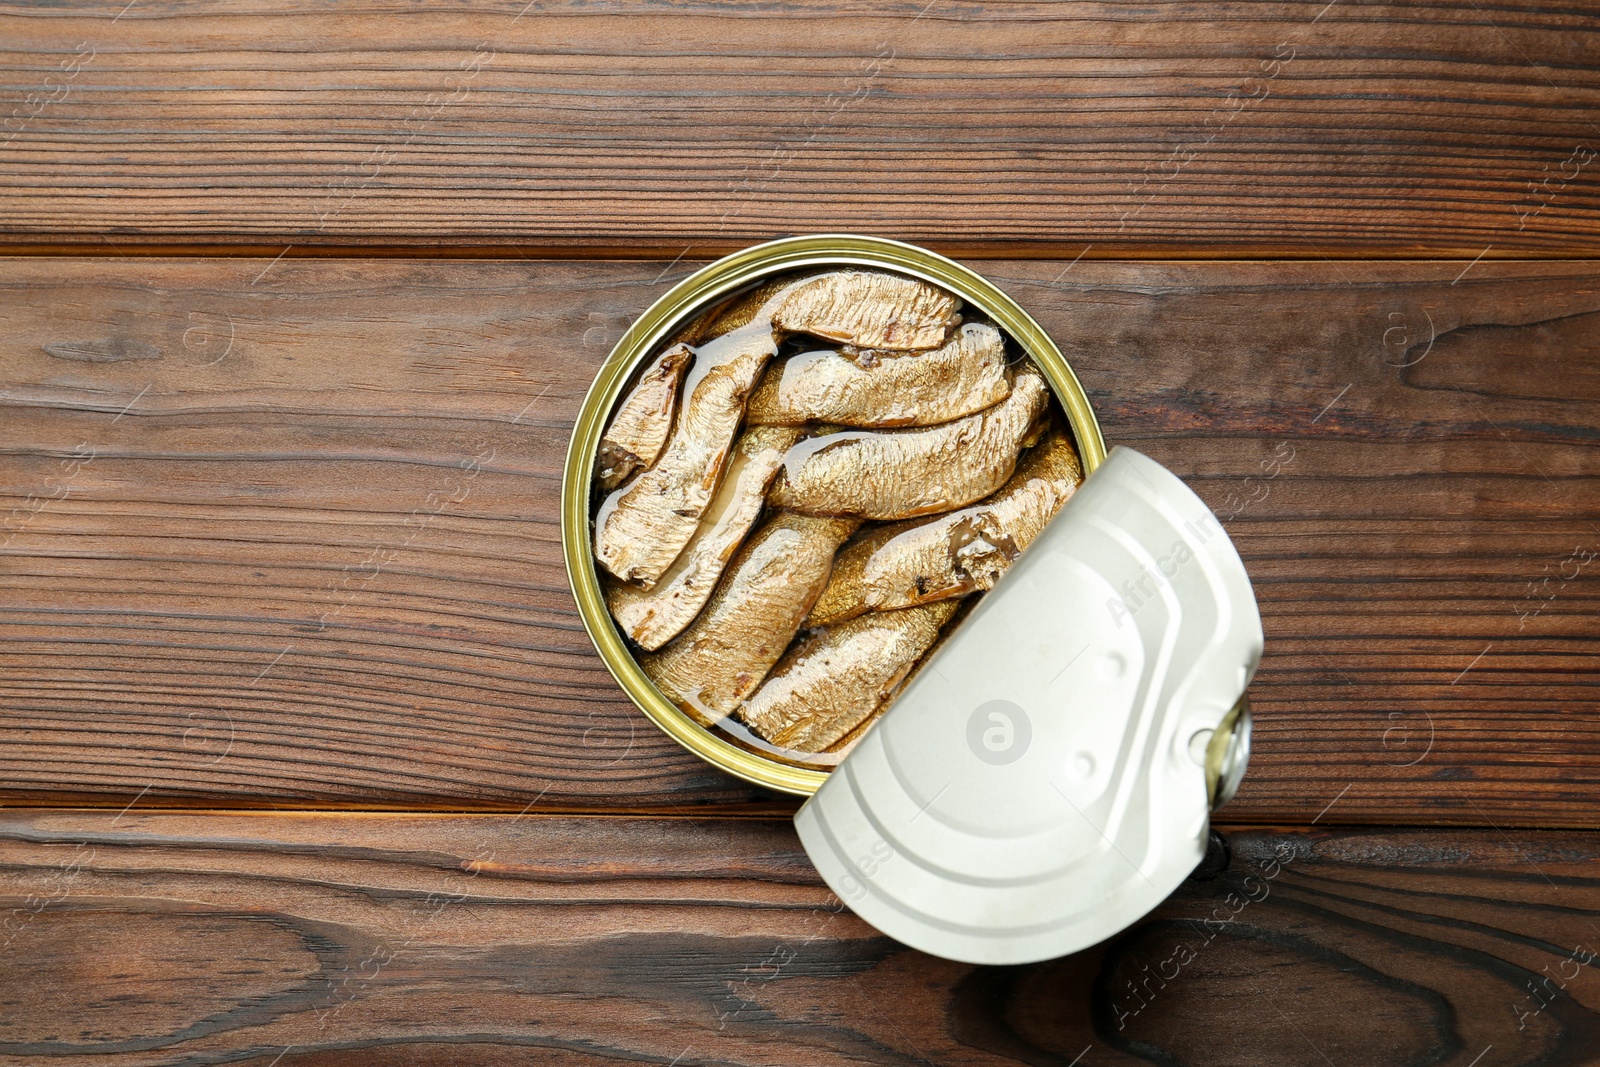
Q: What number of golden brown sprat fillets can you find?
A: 9